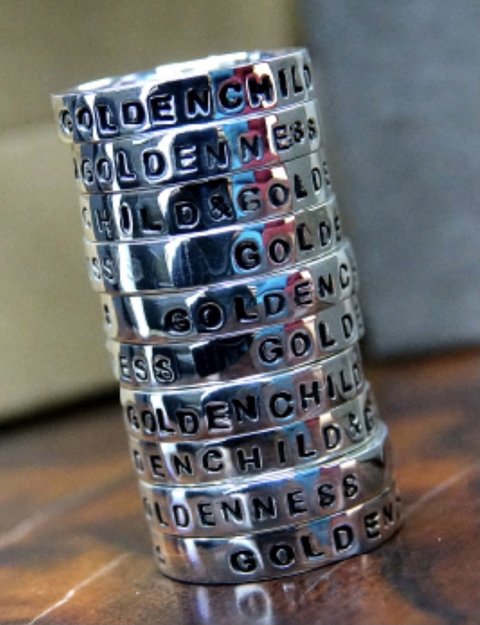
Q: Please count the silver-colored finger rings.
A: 10